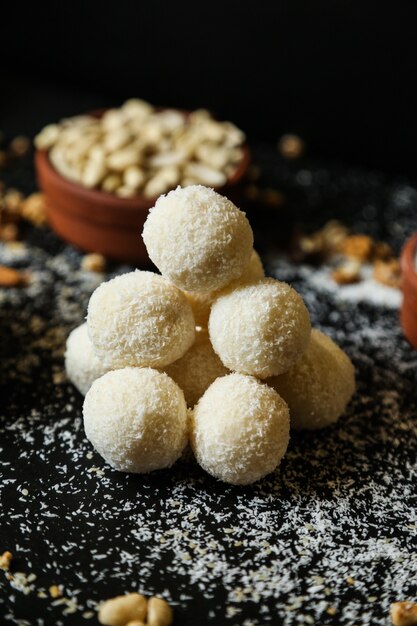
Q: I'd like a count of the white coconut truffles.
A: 9